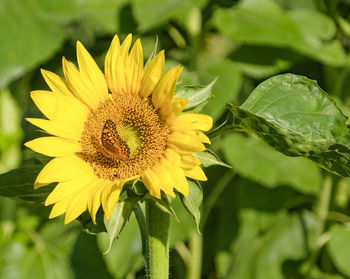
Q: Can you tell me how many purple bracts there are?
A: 0